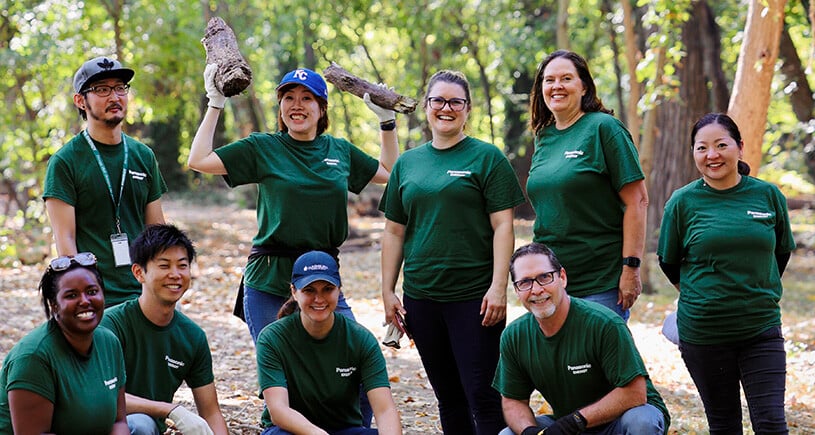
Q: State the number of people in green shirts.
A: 9